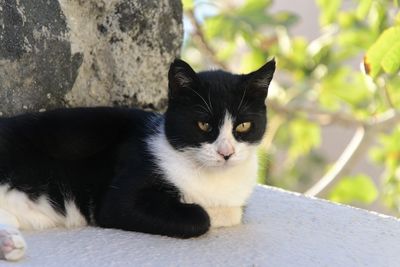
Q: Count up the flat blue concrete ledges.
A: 1